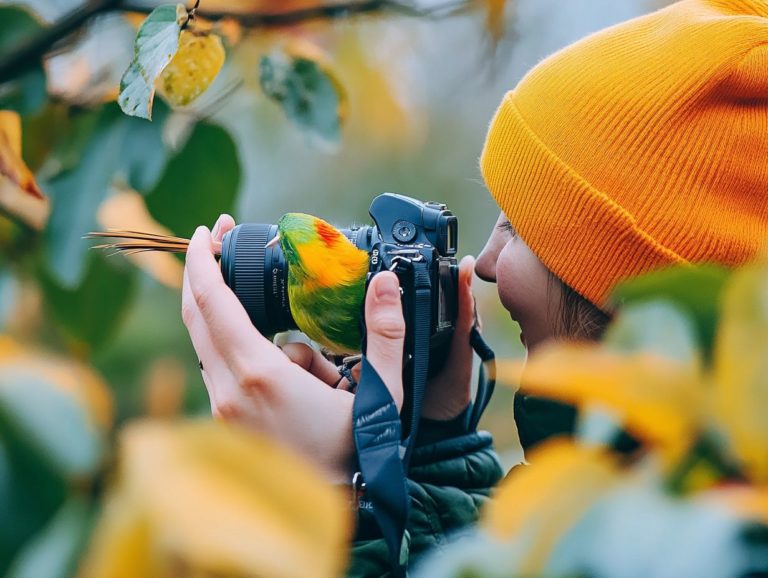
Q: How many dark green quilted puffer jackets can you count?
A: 1